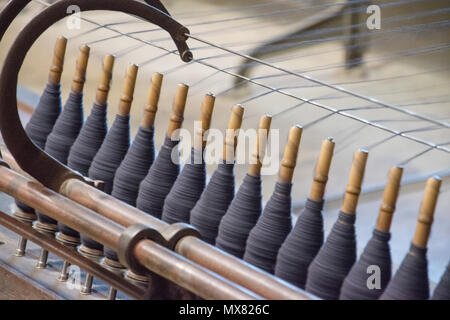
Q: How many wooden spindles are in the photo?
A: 14